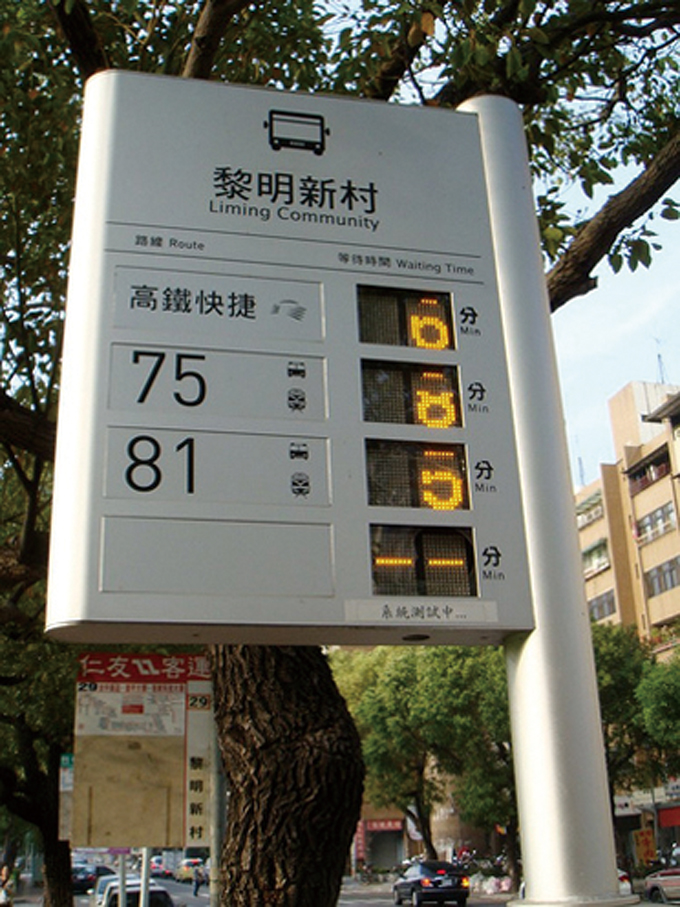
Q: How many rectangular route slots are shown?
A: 4